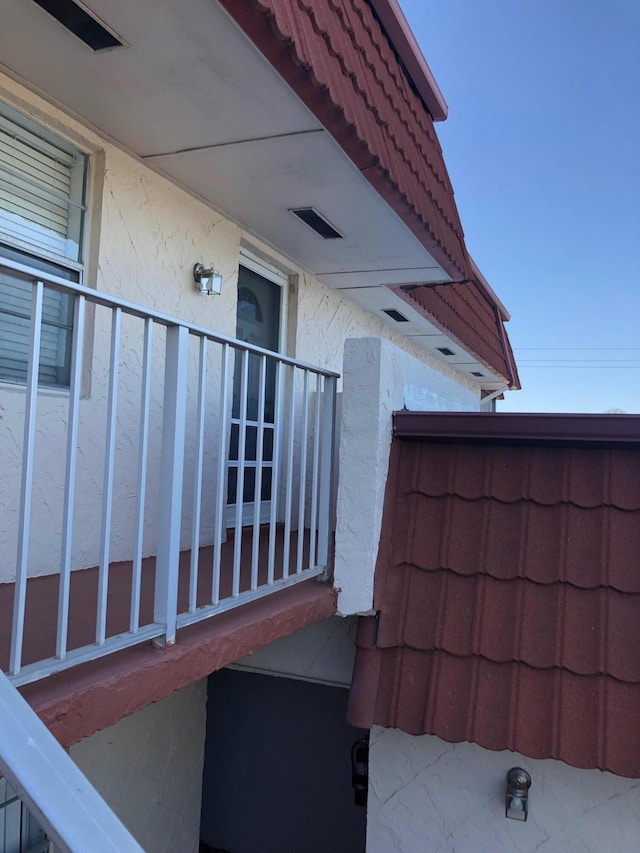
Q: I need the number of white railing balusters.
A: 12